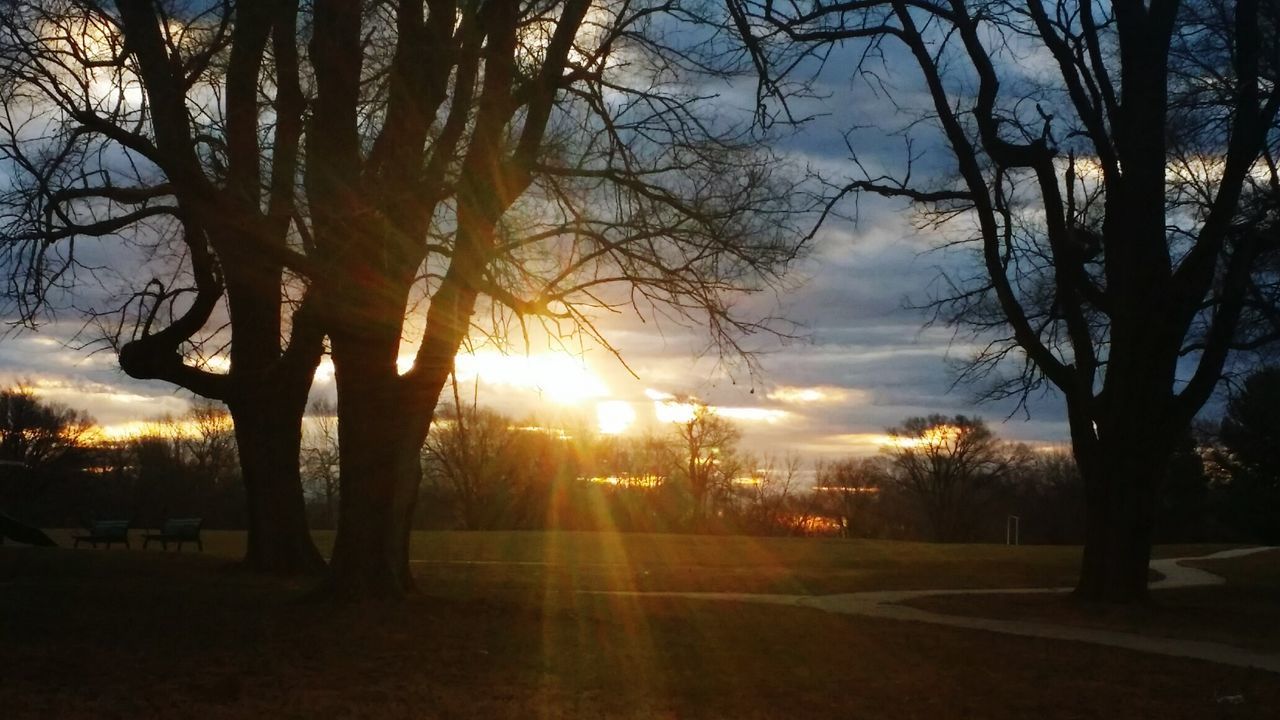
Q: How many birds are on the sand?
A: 0